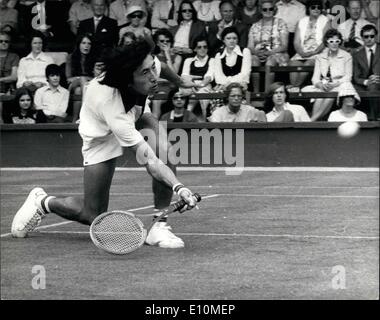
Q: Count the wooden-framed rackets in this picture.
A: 1